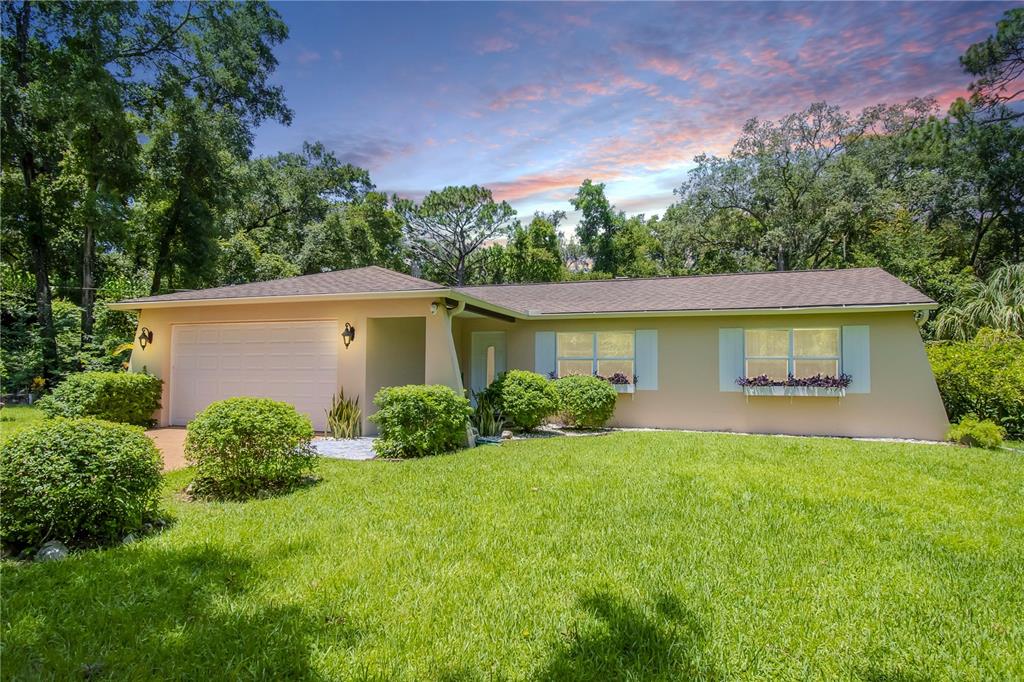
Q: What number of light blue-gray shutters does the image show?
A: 4